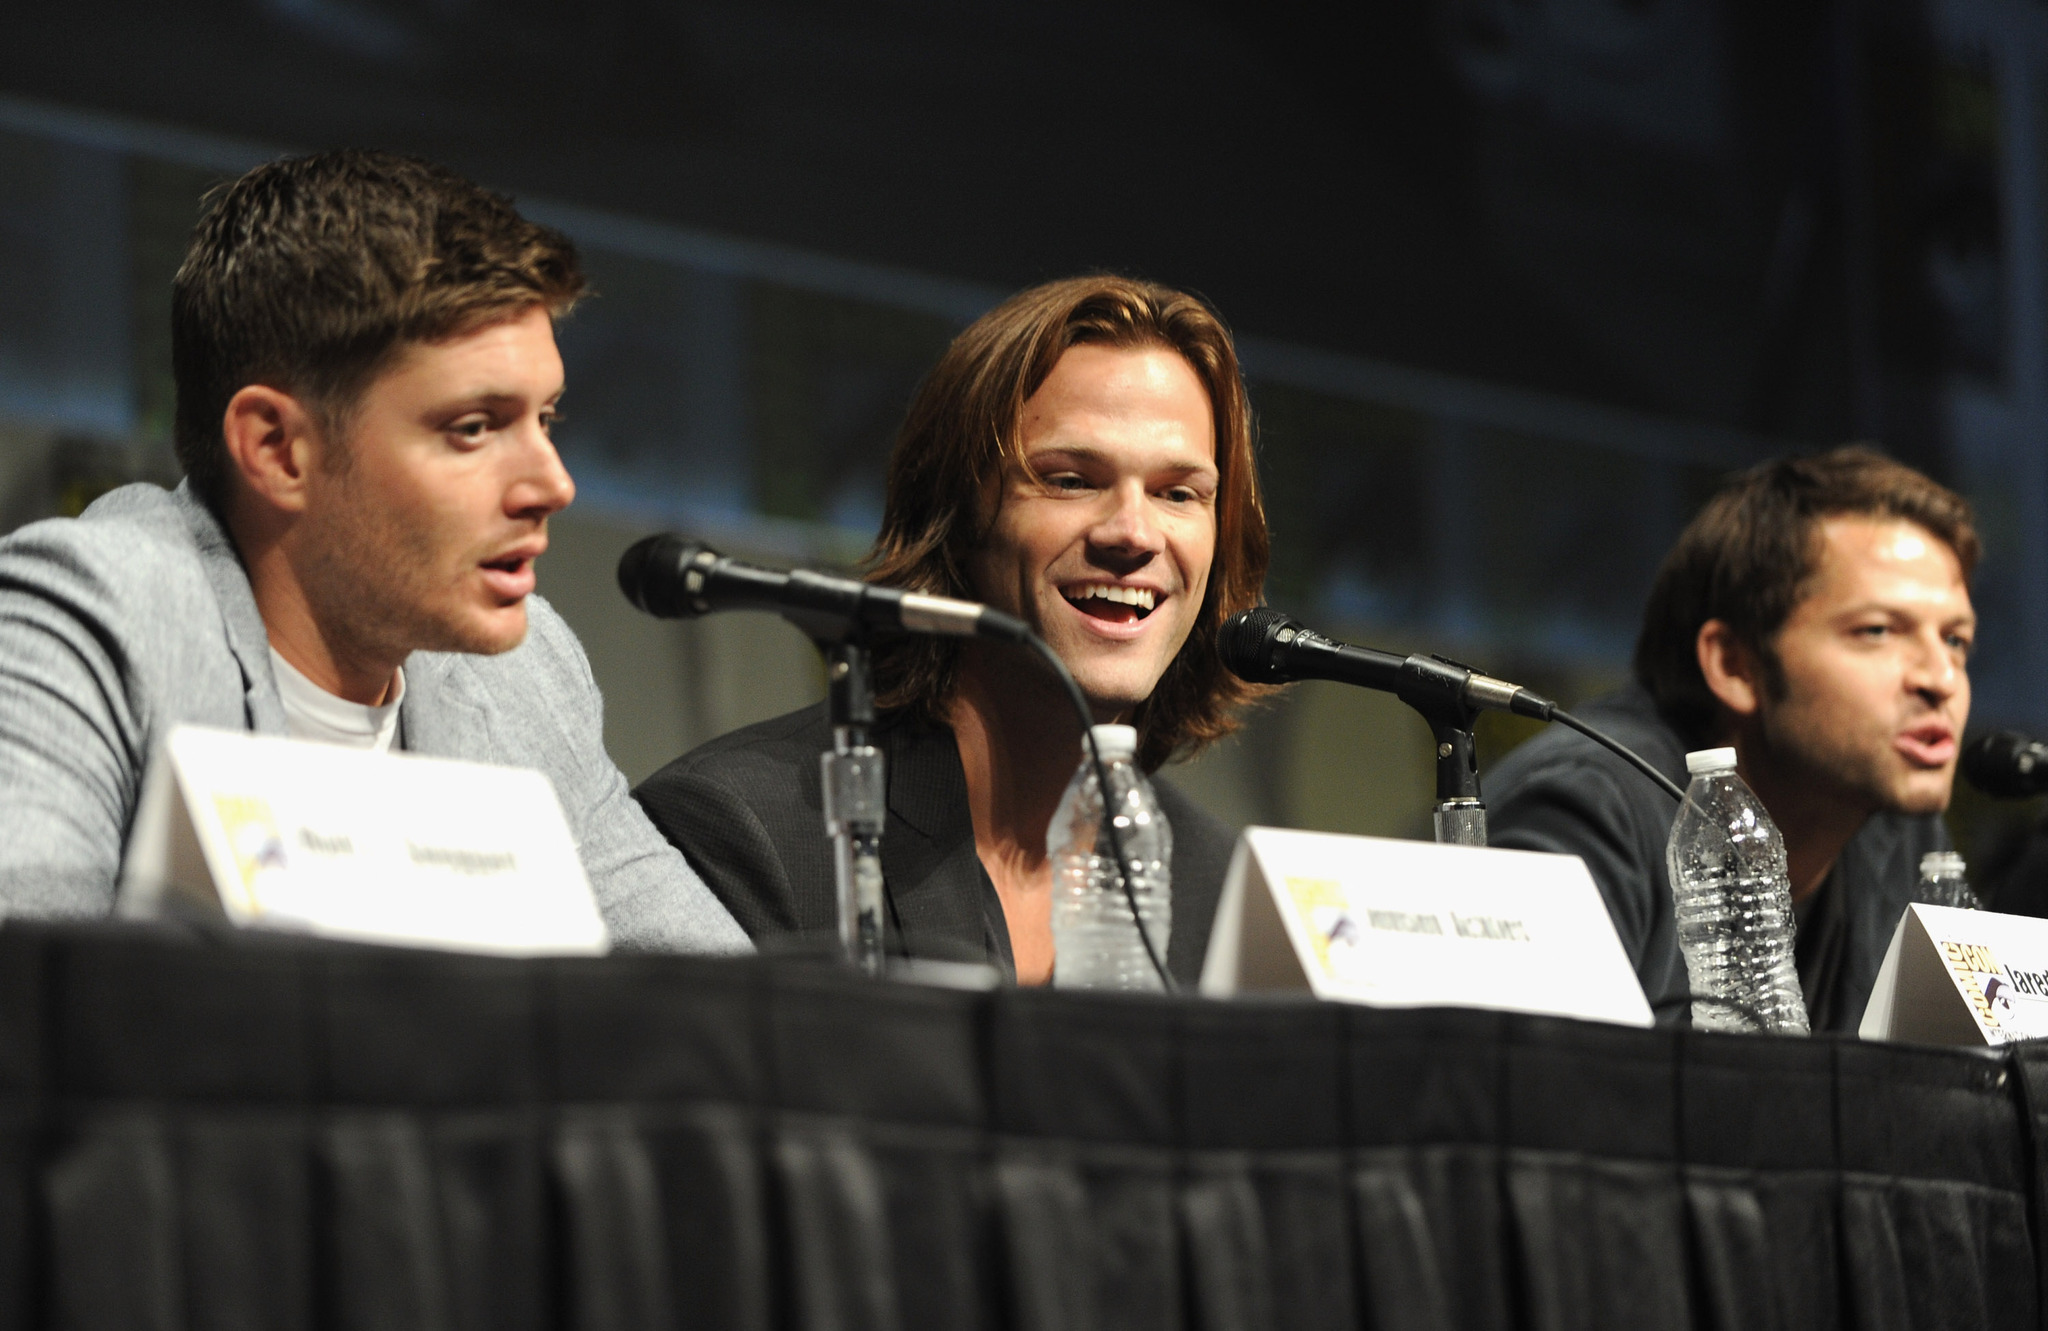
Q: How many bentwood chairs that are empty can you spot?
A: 0